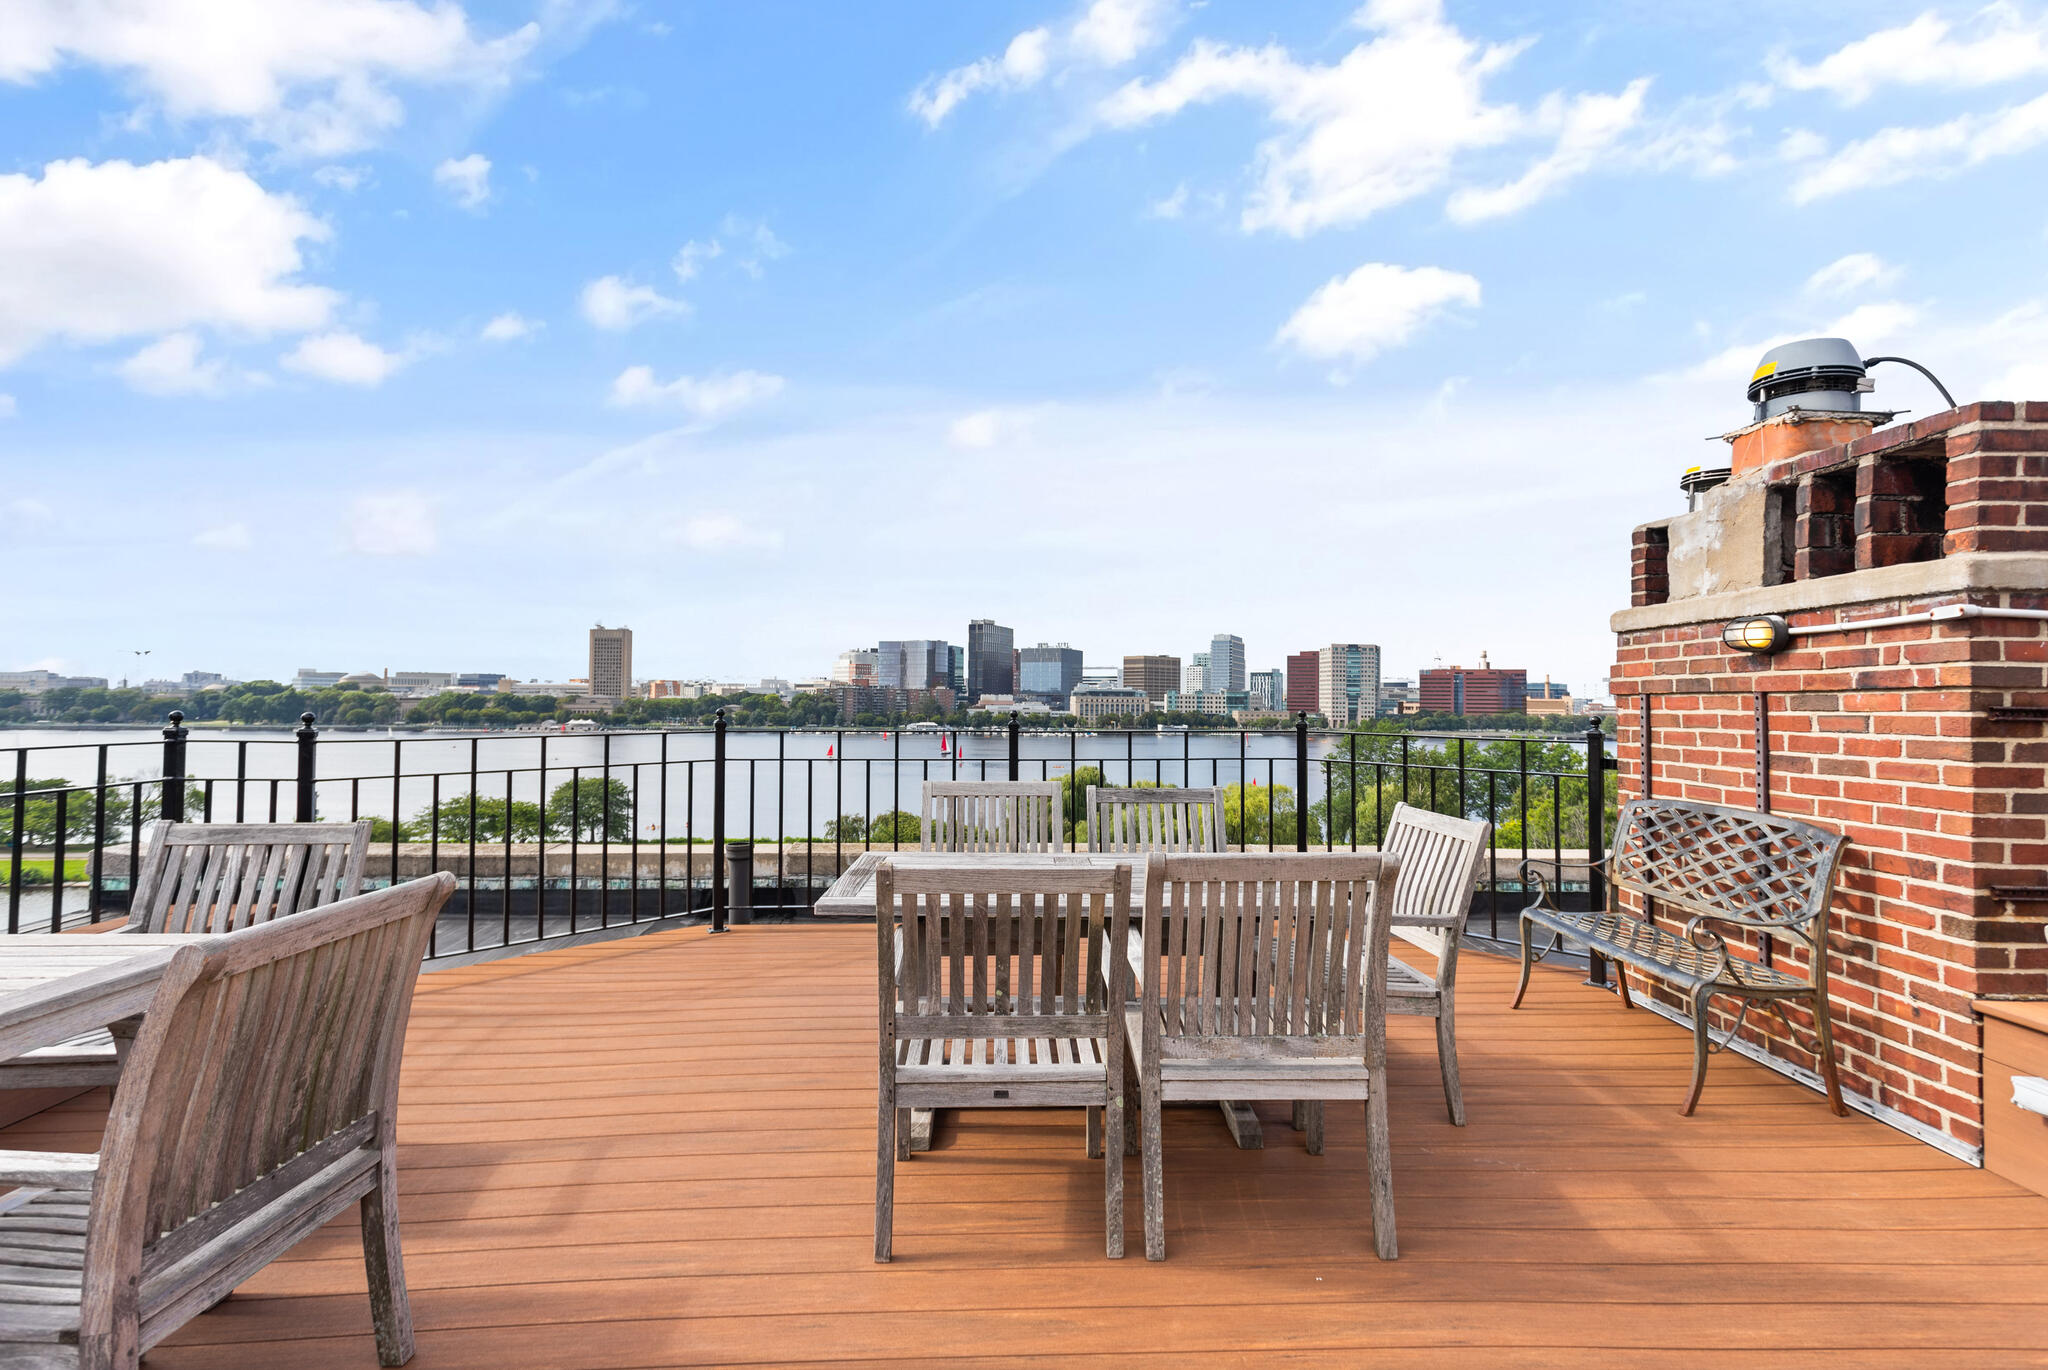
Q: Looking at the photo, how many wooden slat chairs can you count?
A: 7